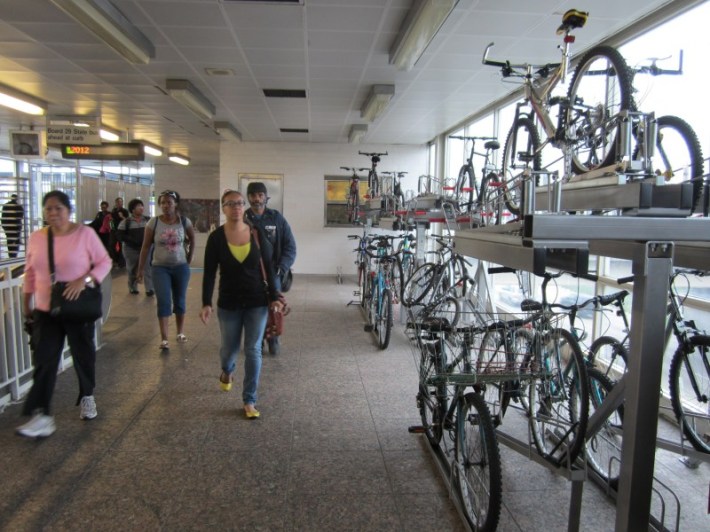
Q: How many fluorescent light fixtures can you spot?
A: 10